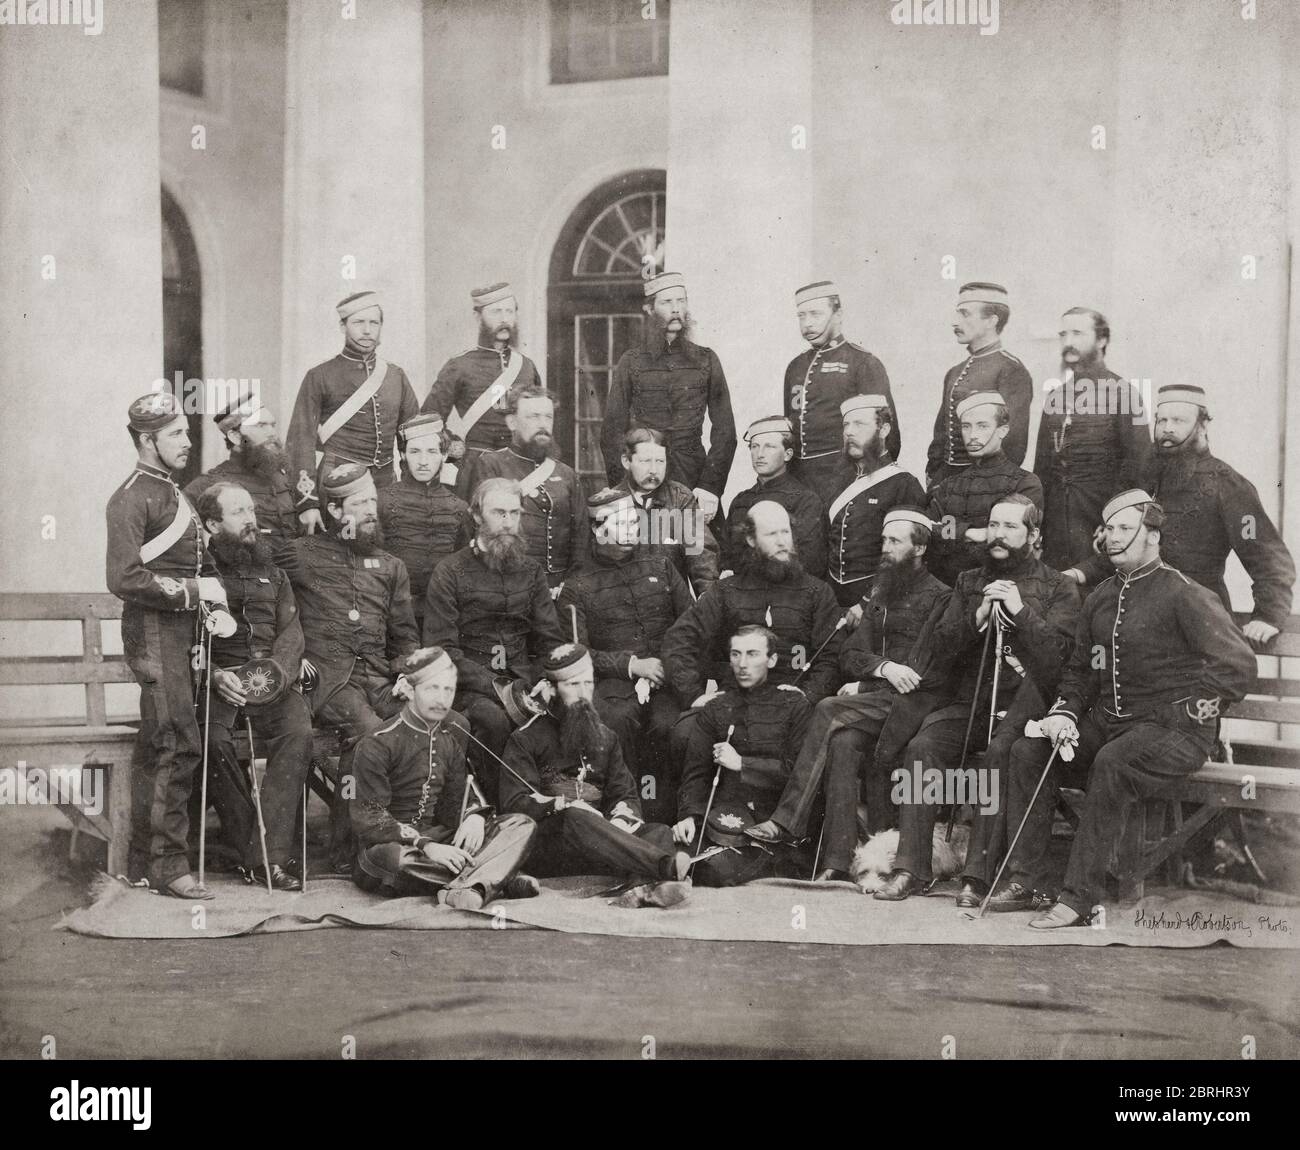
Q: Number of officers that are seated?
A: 11